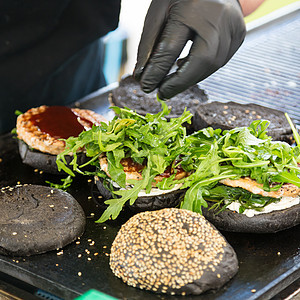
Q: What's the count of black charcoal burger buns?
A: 7